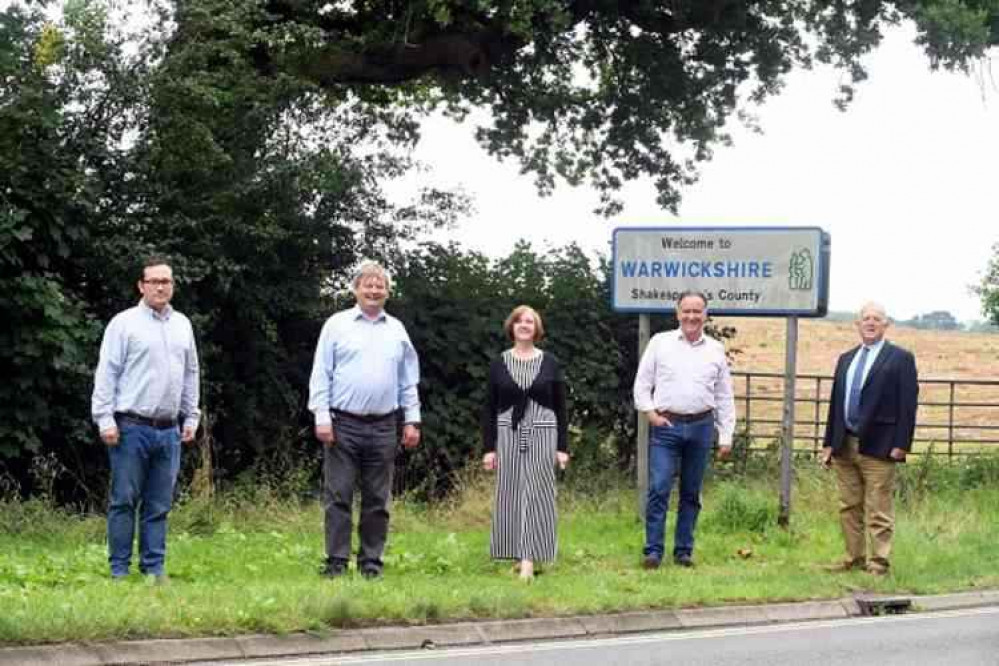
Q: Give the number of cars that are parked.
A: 0